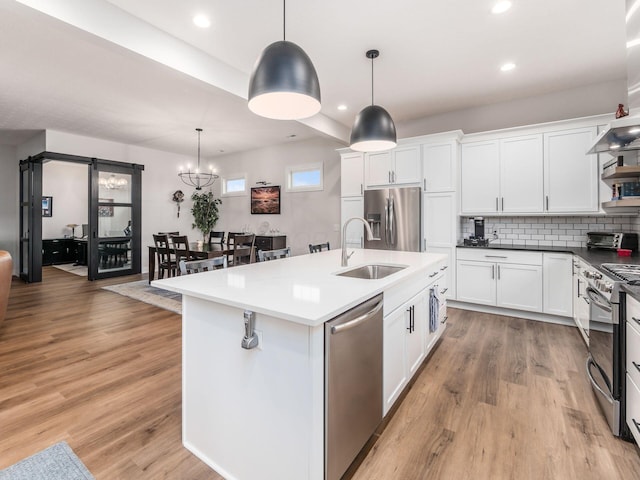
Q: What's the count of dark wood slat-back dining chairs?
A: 6